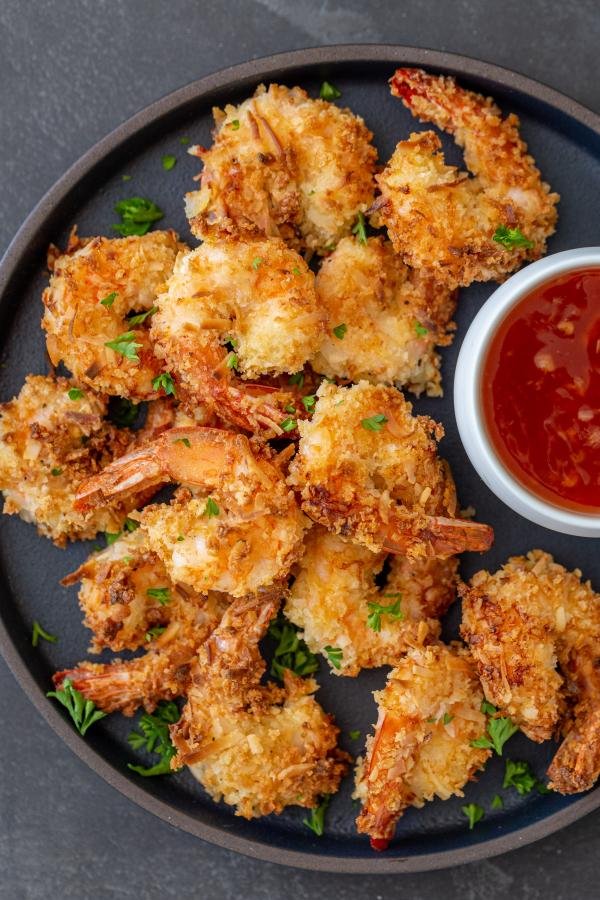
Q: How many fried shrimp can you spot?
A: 13